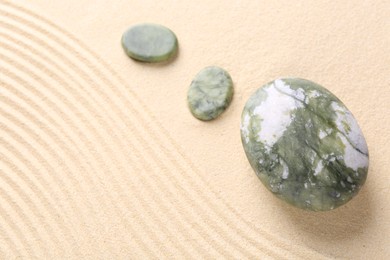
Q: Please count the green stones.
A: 3